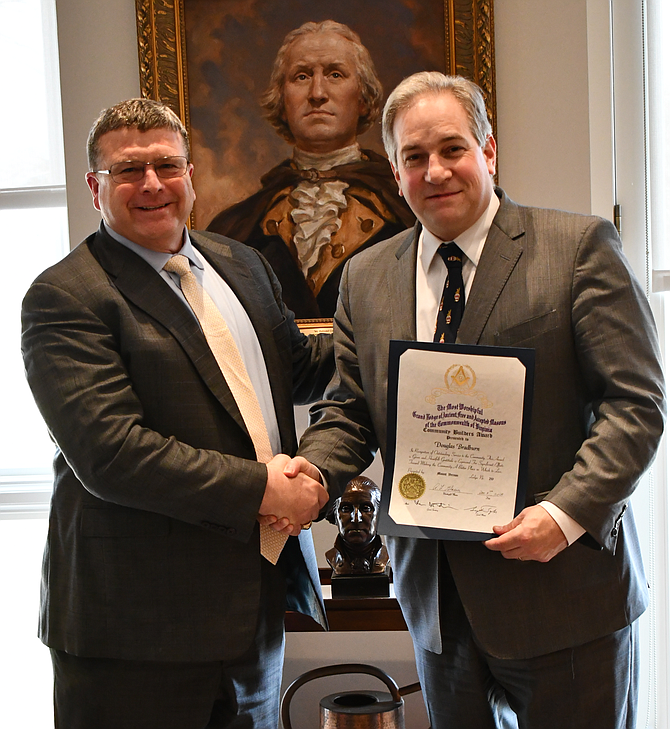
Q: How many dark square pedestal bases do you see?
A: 1